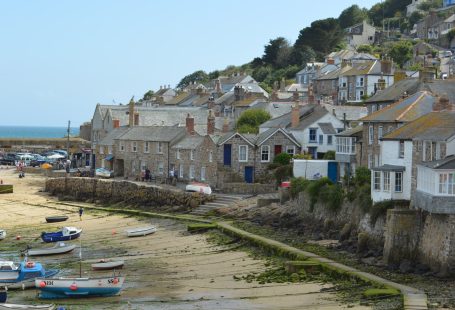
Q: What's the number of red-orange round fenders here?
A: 3